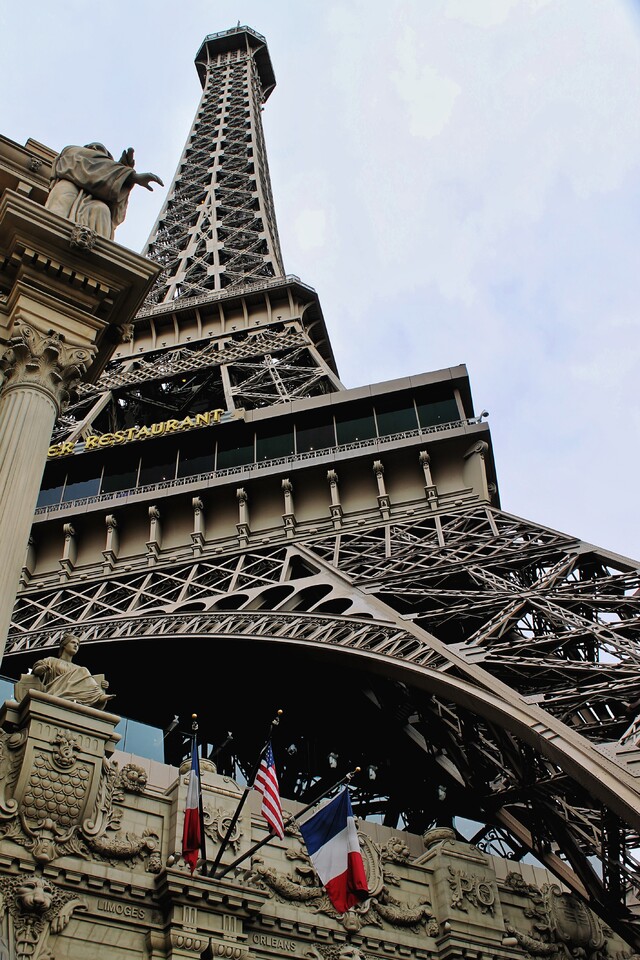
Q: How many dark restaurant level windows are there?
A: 11